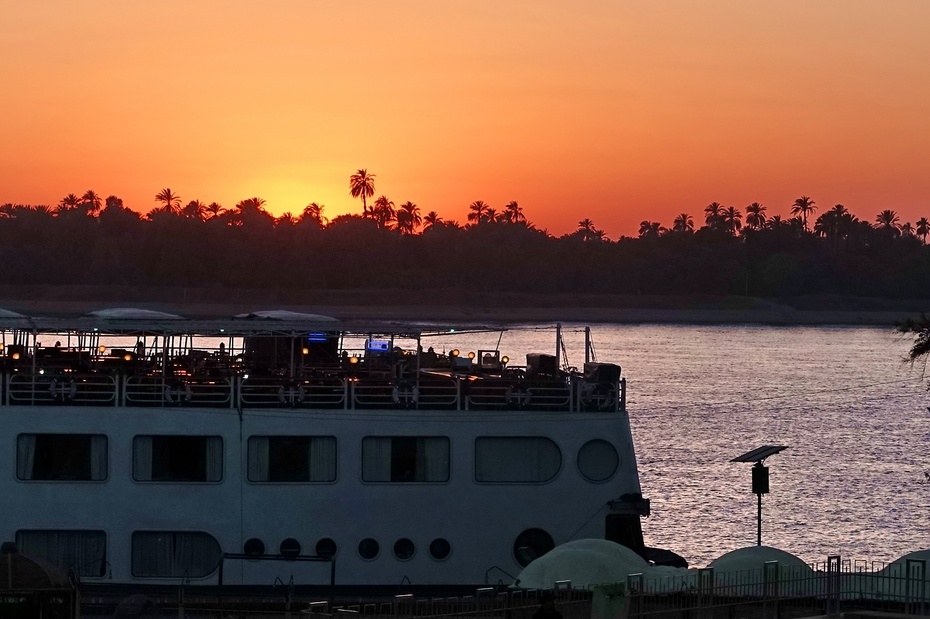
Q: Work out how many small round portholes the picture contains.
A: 6